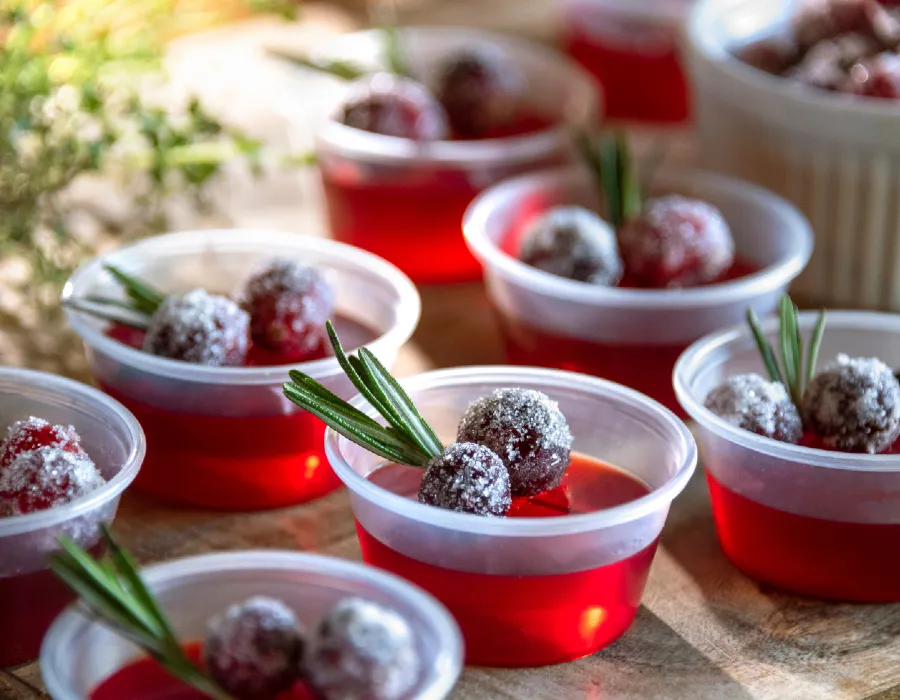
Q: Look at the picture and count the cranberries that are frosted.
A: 14